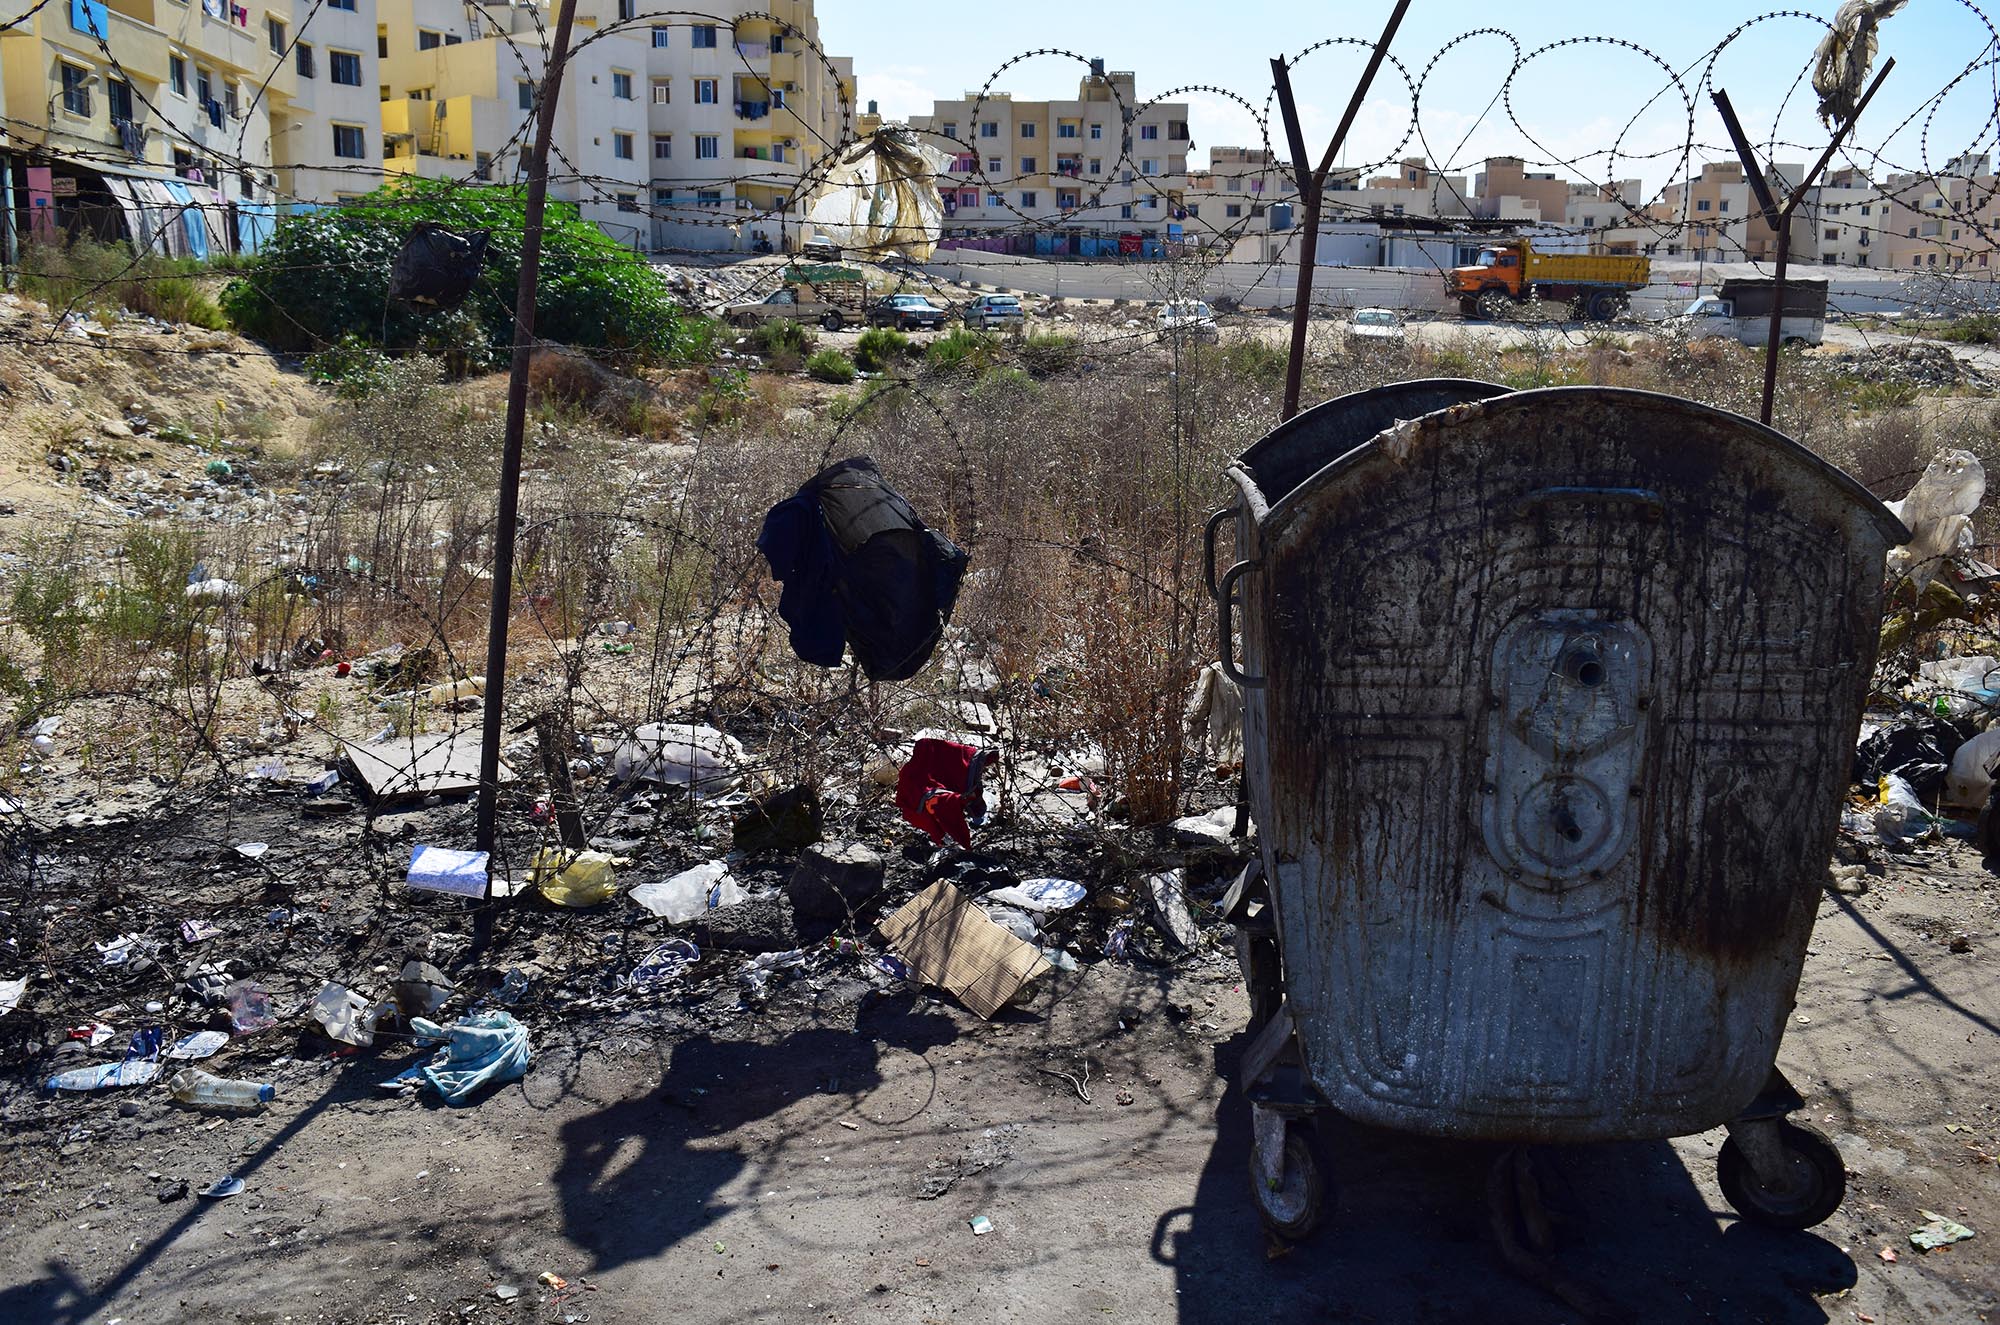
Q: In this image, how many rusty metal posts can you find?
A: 3